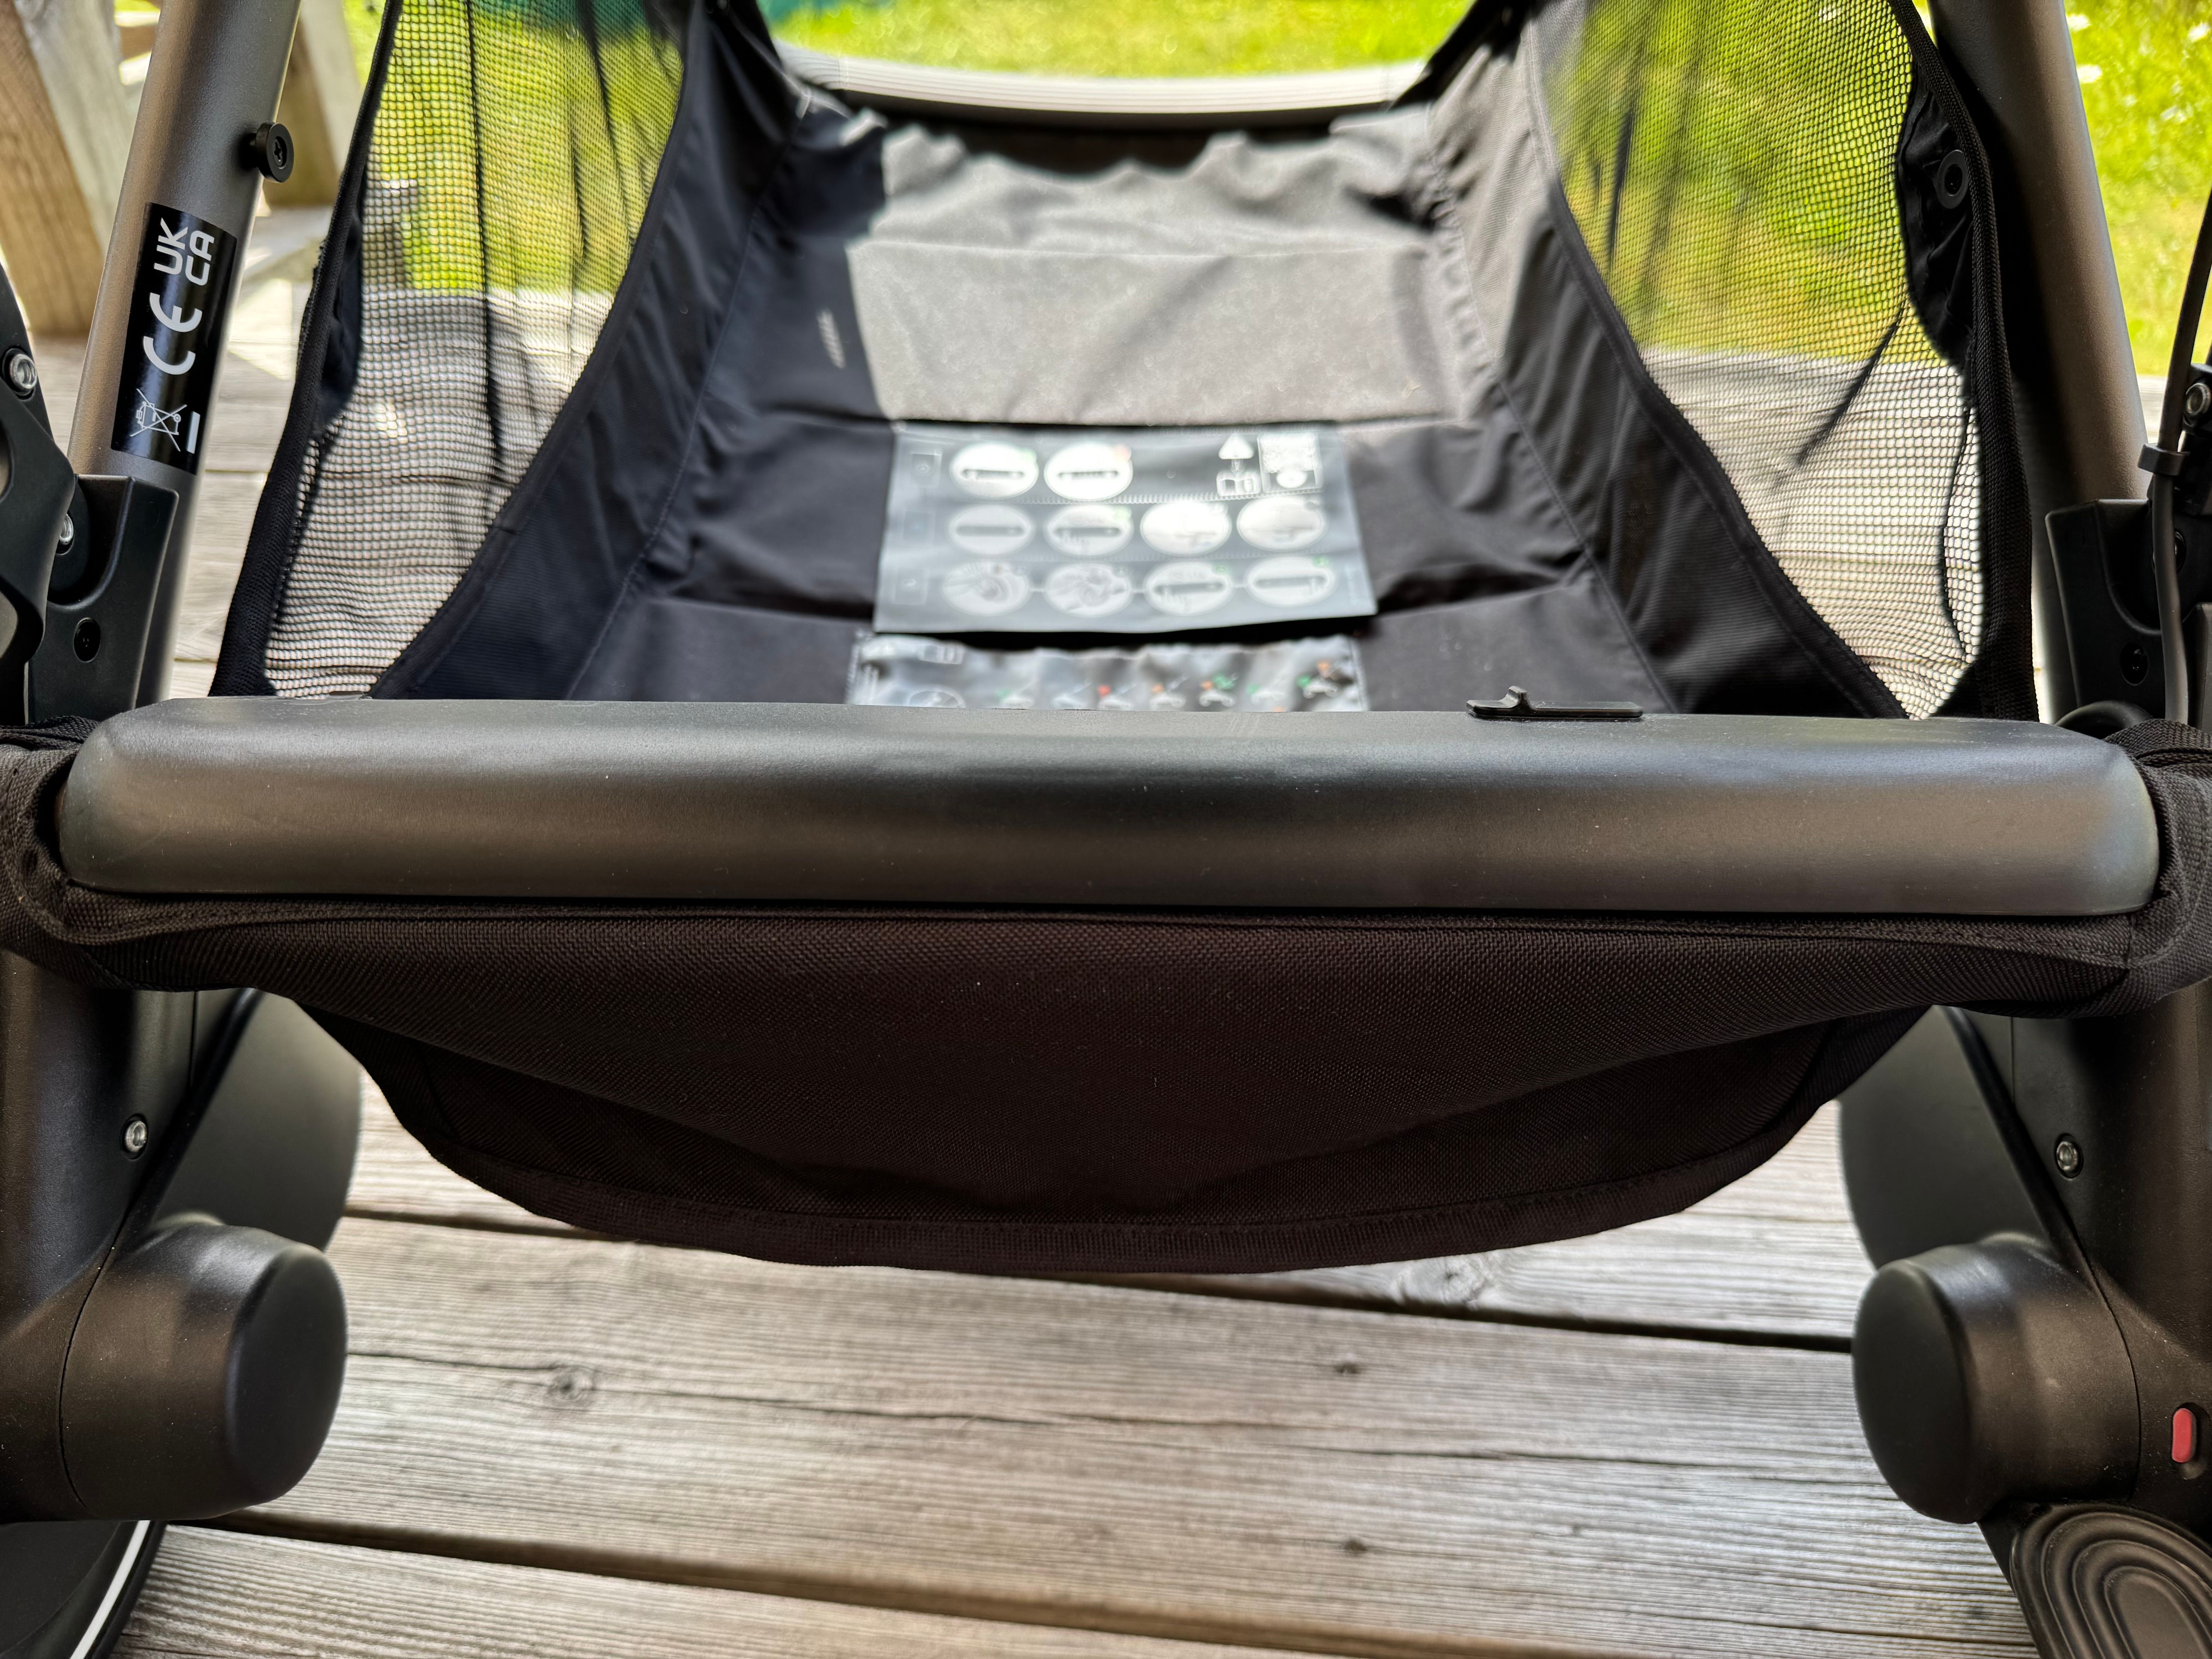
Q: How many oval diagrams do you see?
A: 10